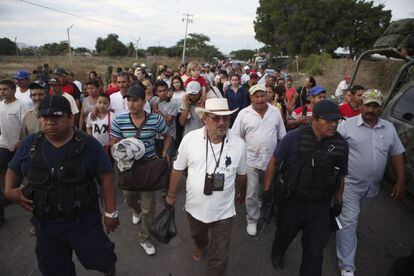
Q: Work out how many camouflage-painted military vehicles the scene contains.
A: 1